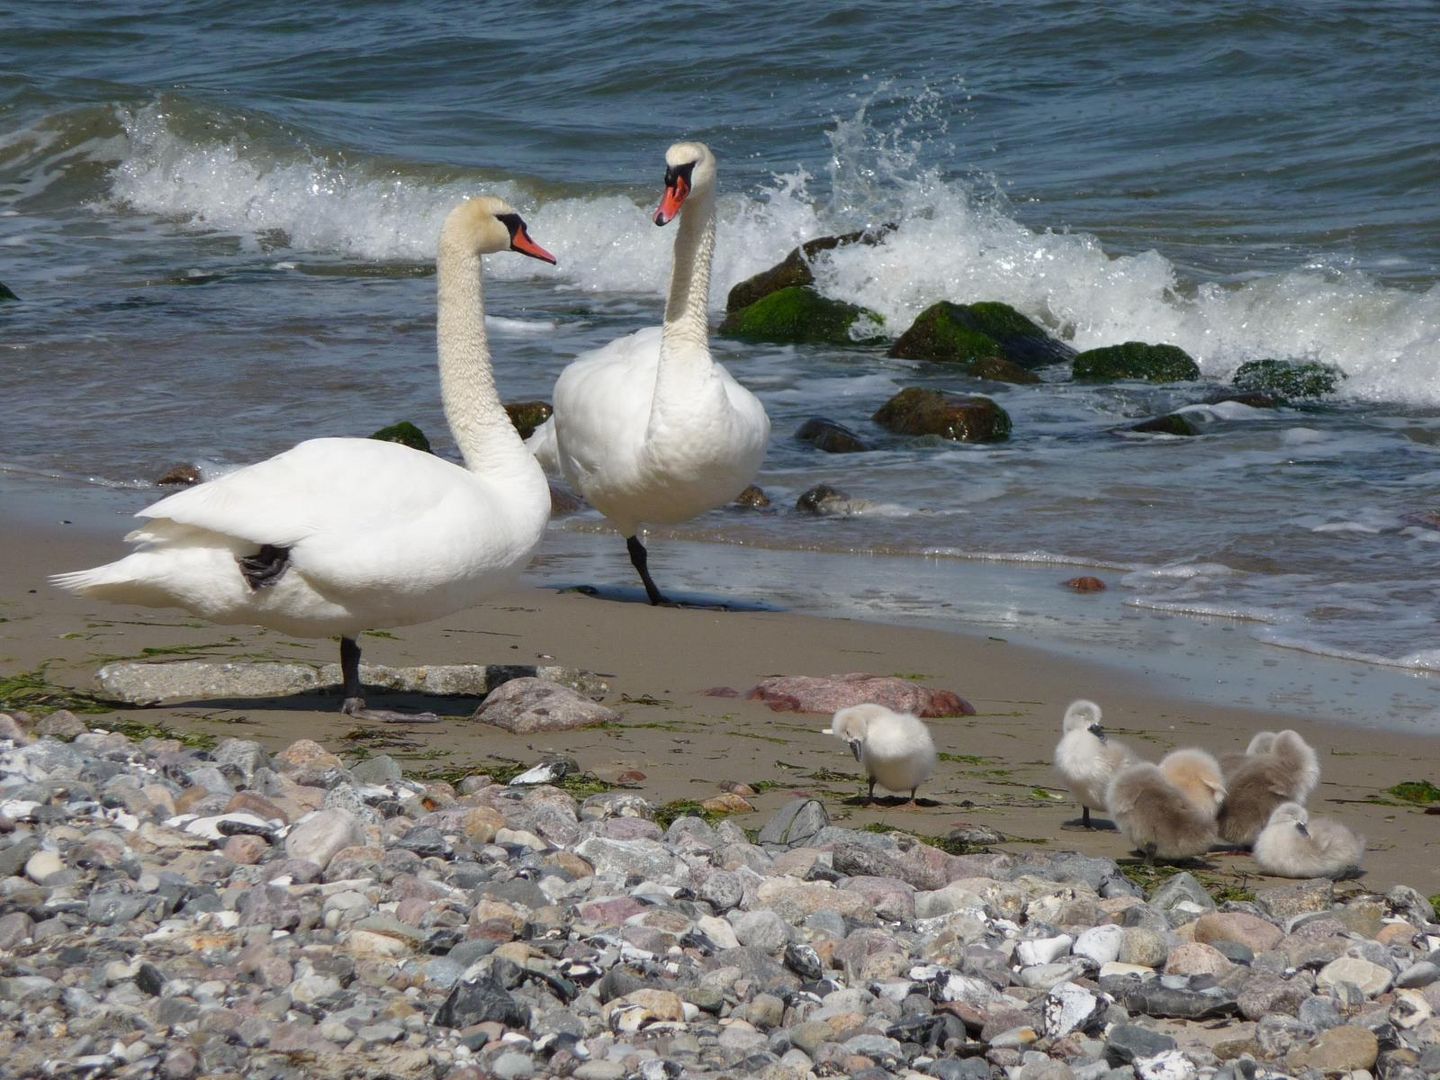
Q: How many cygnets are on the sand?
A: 7